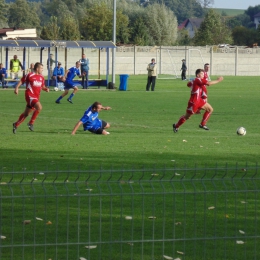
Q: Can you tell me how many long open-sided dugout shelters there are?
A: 1